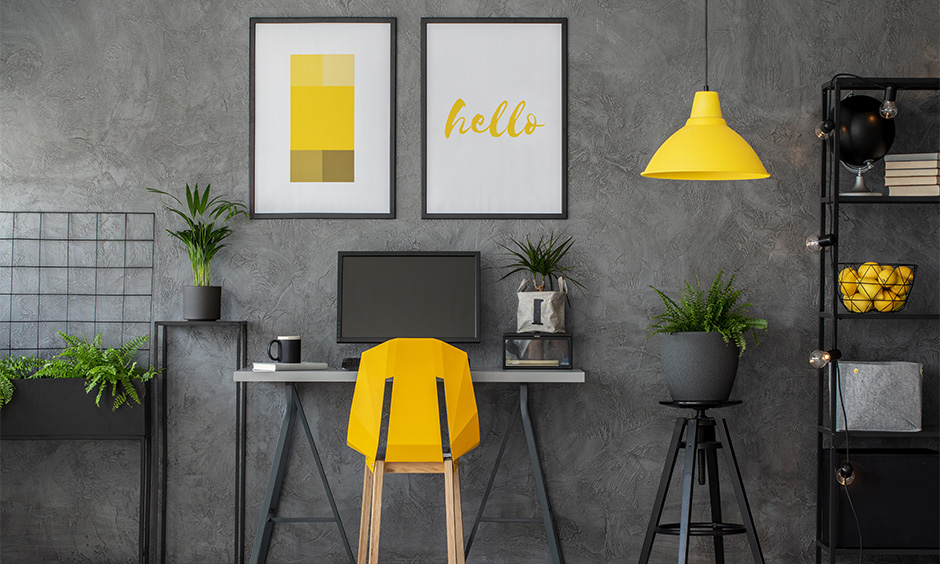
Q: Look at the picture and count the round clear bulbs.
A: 5